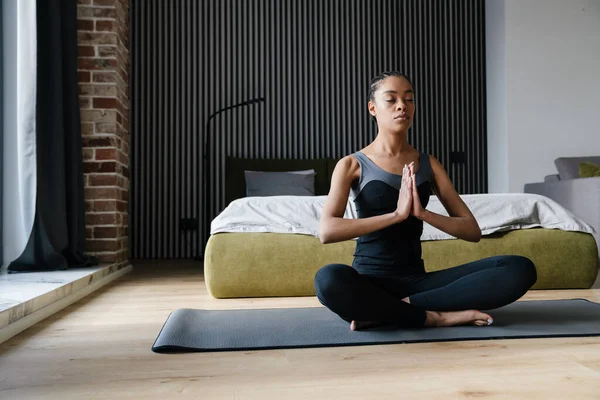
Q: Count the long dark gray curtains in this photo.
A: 1